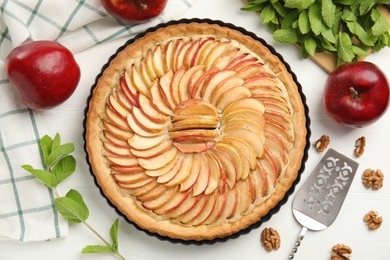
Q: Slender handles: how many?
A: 1